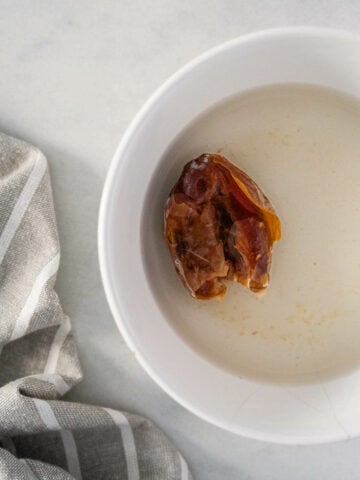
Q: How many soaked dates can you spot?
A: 1